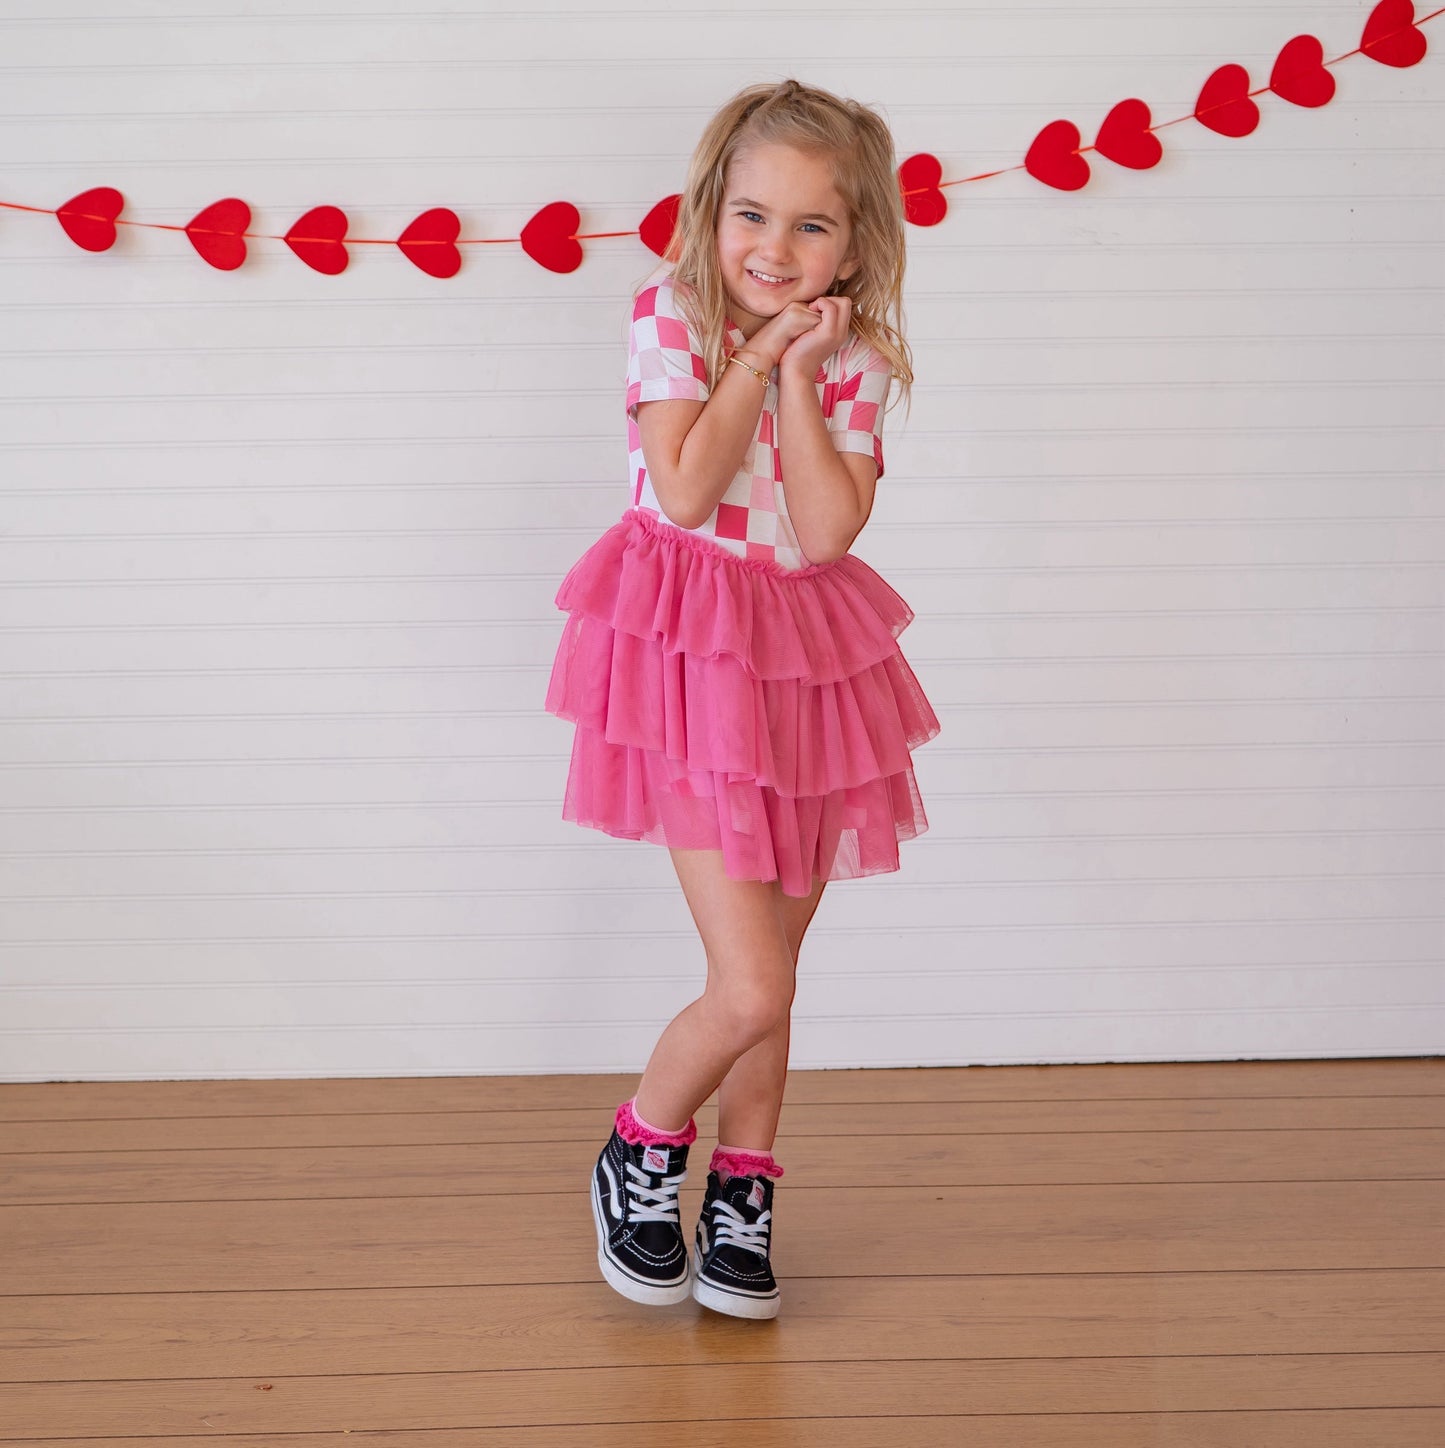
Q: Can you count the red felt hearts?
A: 12